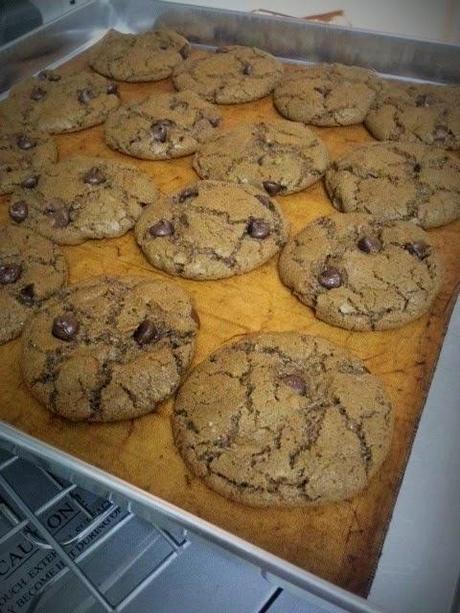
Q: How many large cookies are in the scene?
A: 15